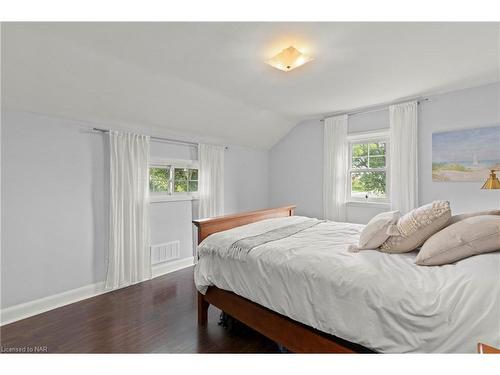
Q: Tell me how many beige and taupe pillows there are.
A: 4